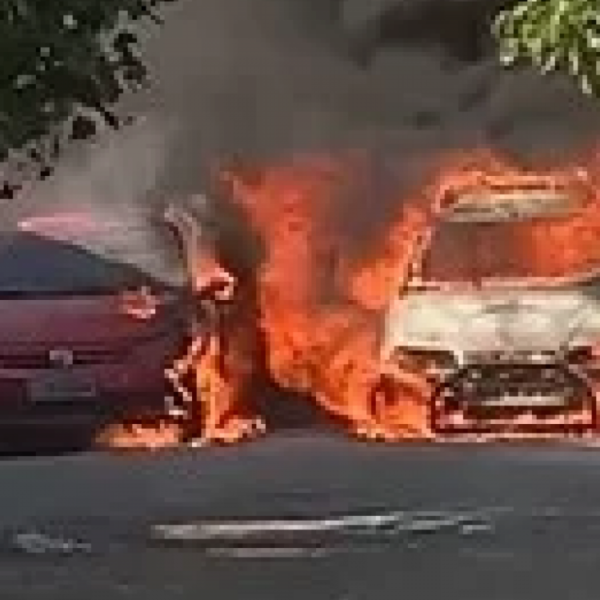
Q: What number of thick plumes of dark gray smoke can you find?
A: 1